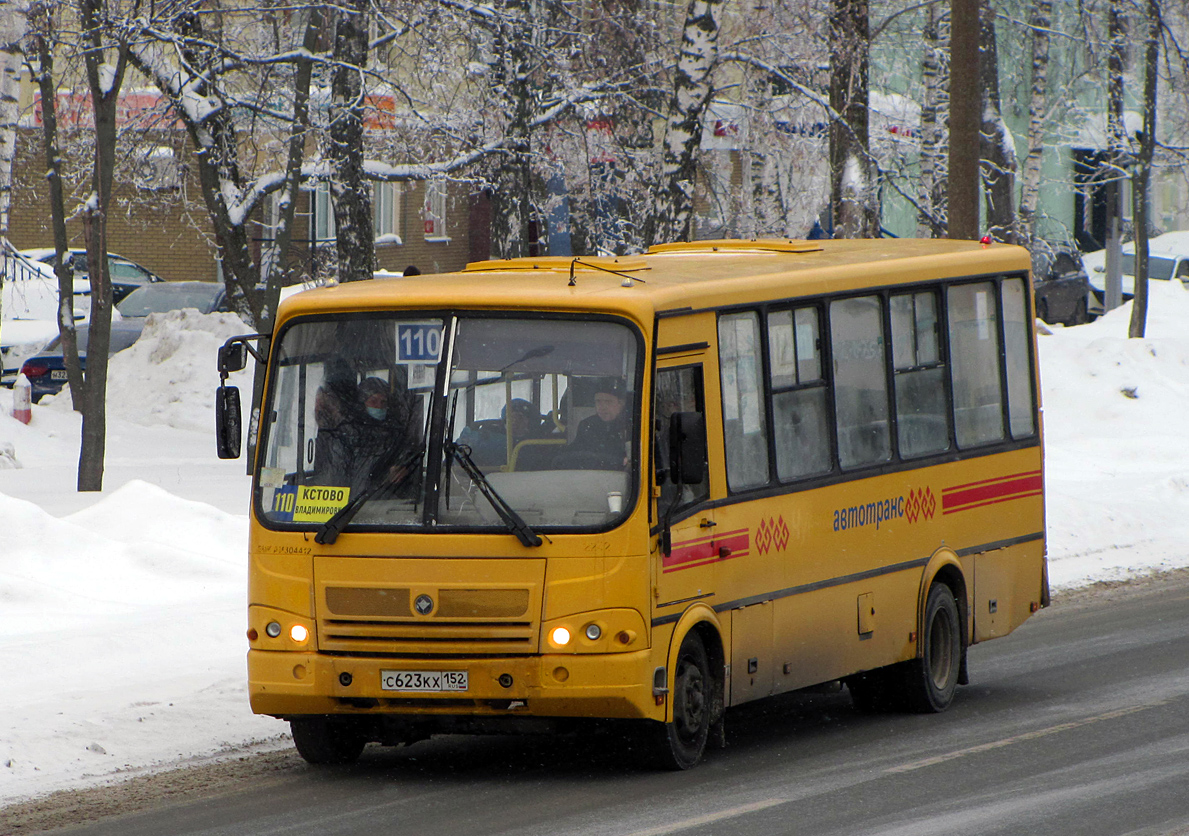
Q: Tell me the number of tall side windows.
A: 6